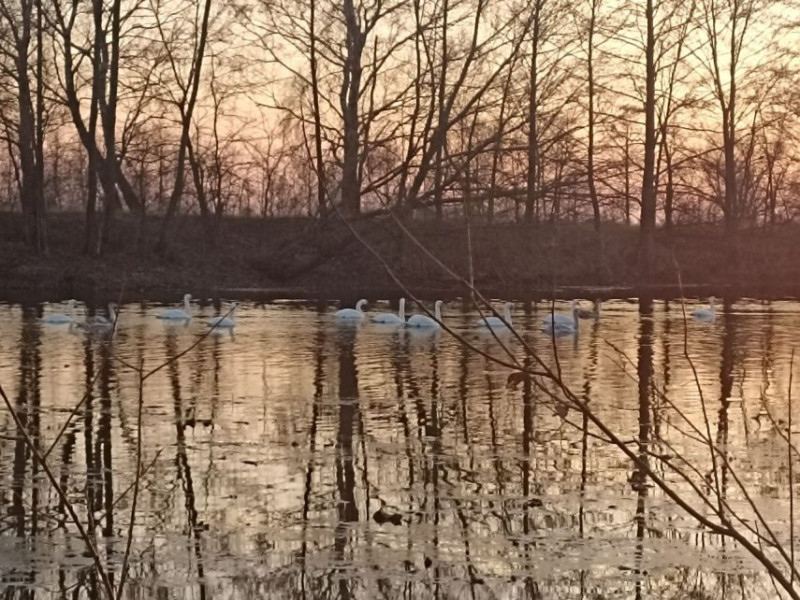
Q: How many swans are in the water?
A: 11